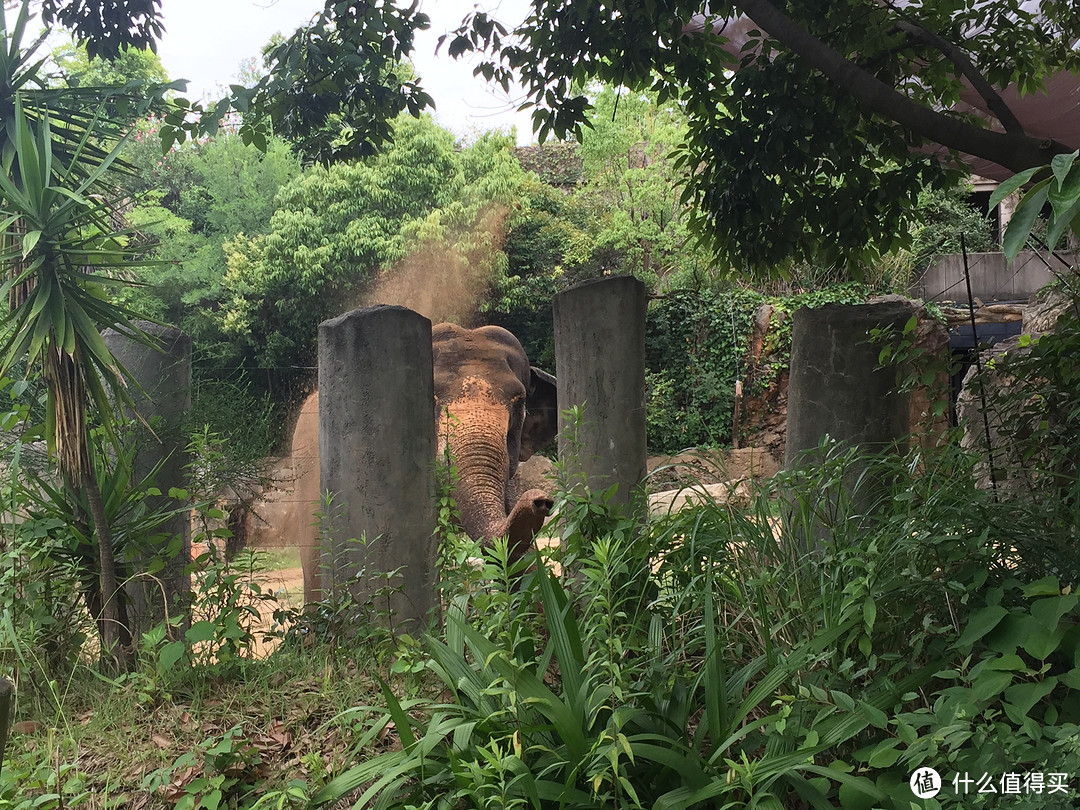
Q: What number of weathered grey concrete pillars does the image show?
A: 4